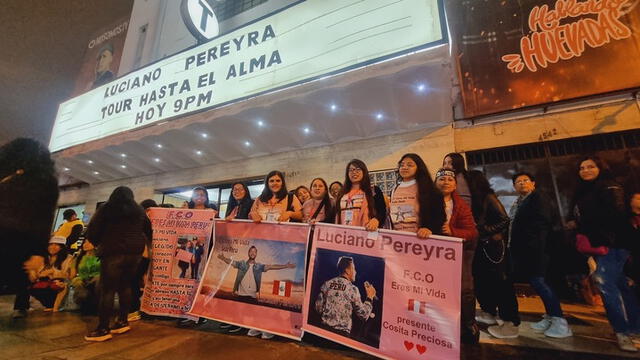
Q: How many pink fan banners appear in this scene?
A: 3